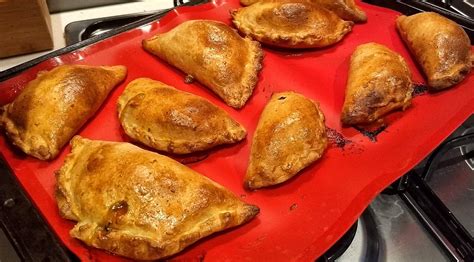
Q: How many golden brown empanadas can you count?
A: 9